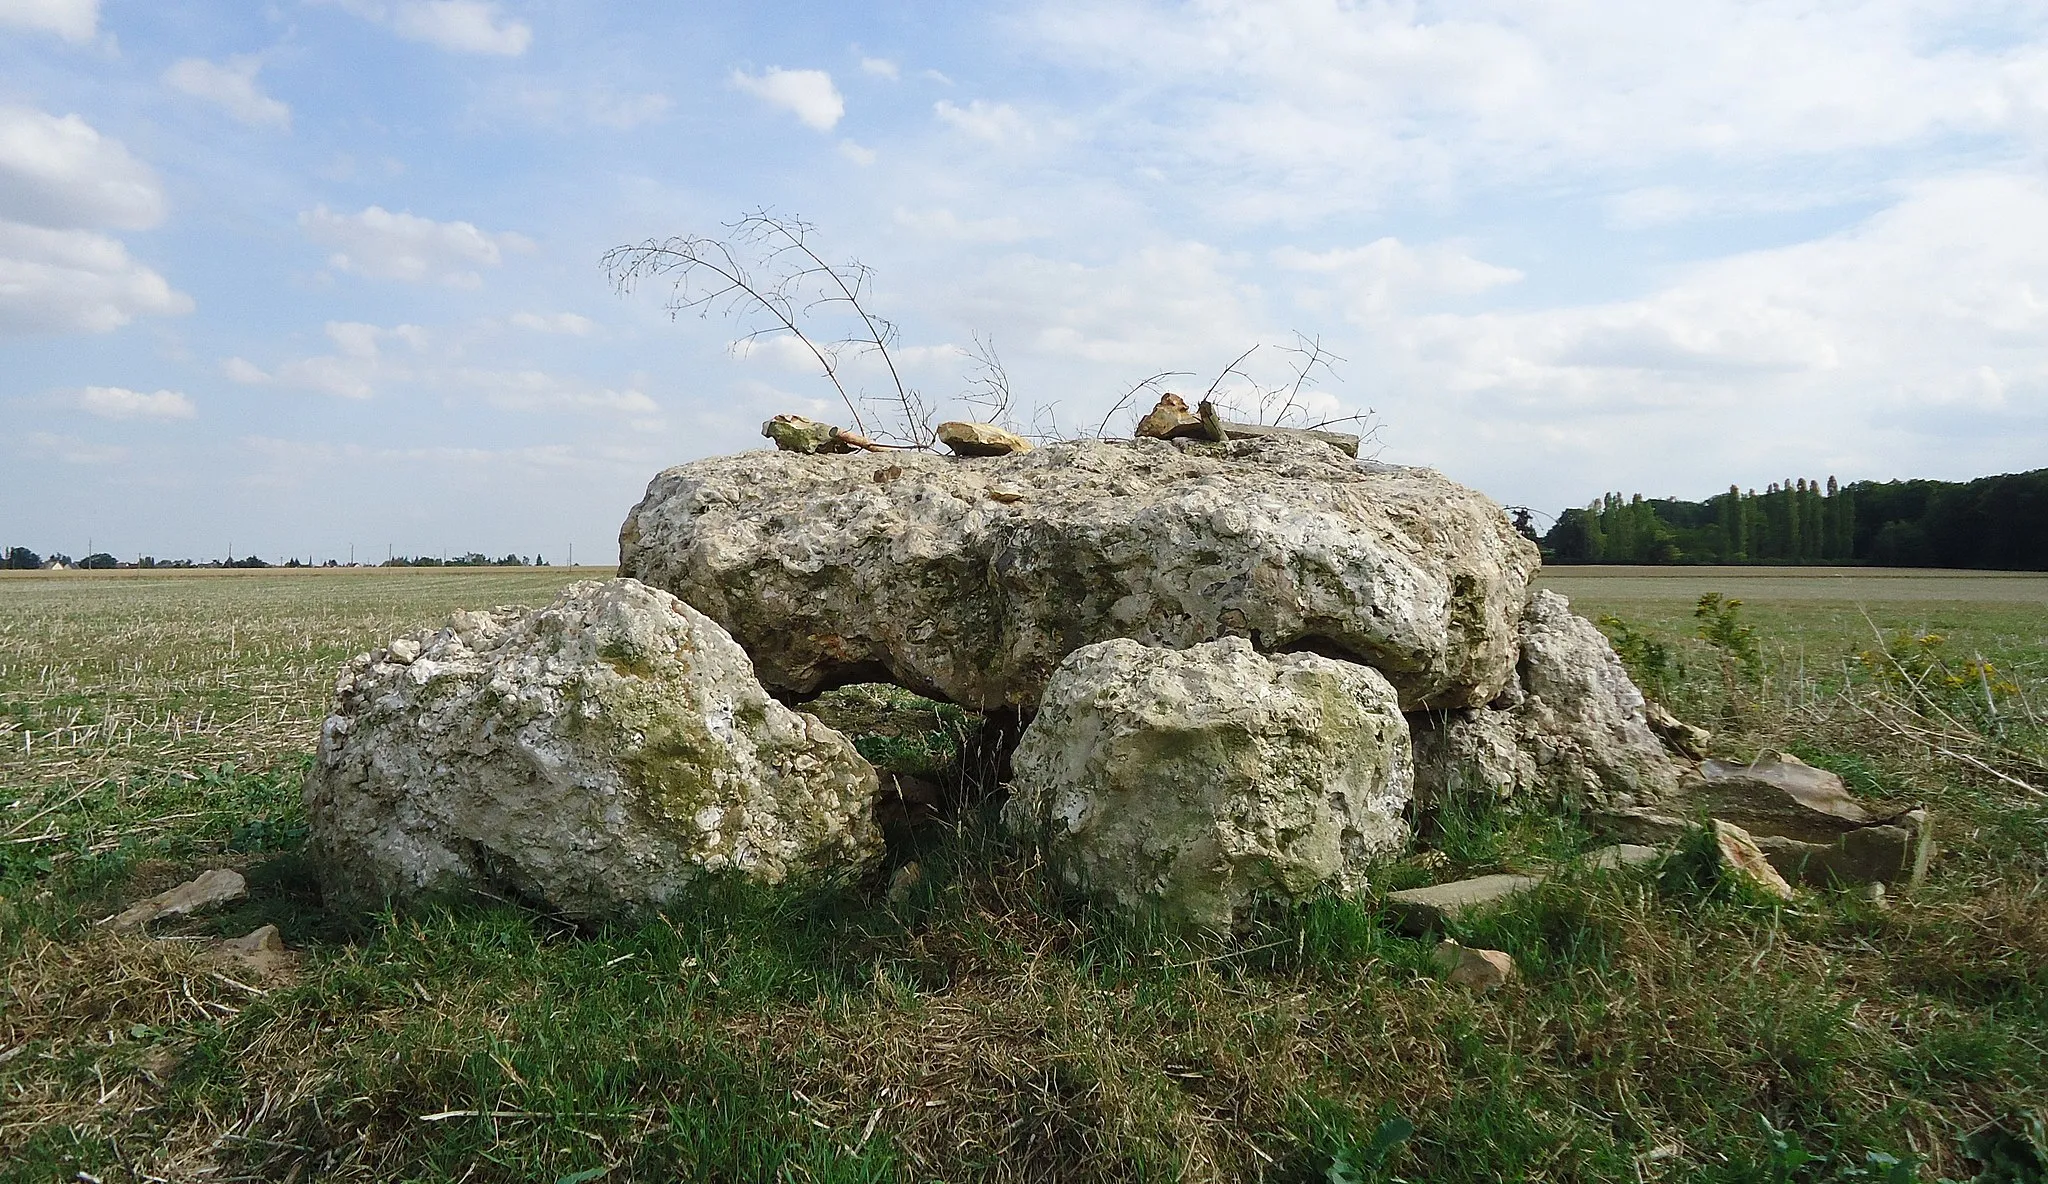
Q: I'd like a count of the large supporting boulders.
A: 3